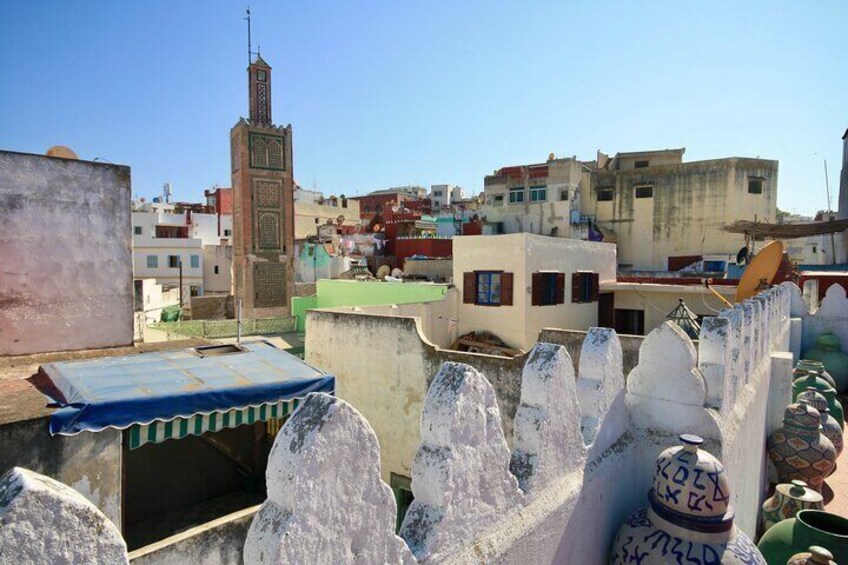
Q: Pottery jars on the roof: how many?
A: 9